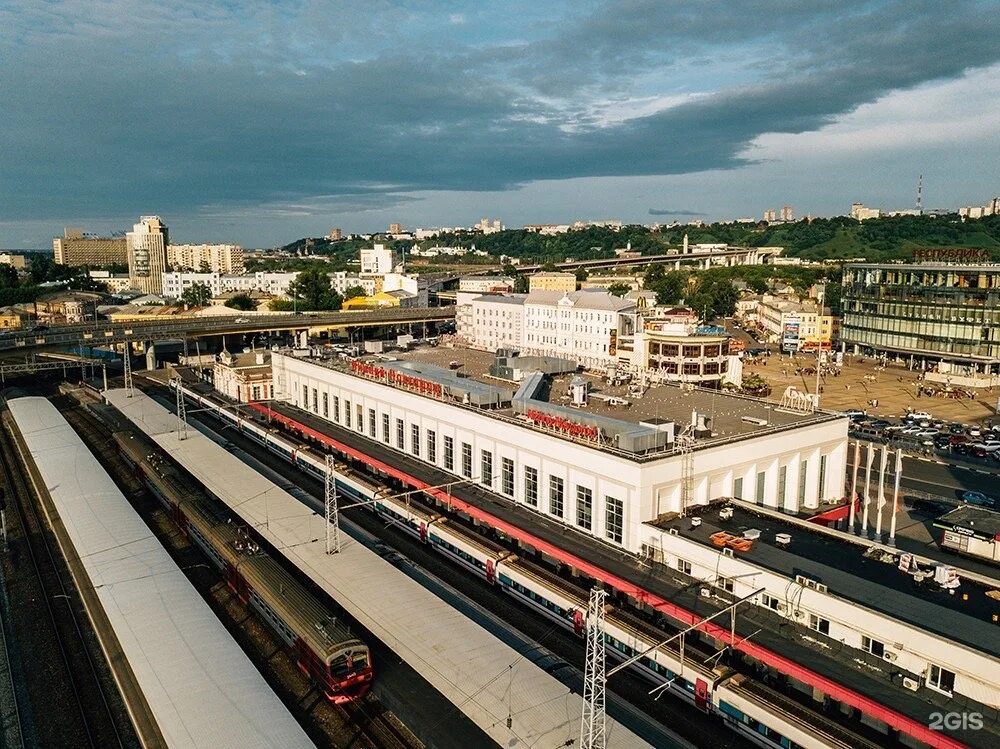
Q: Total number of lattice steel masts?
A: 4